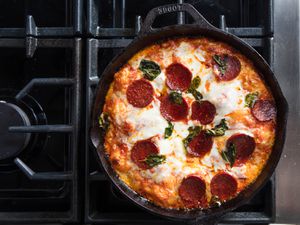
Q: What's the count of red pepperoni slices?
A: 11